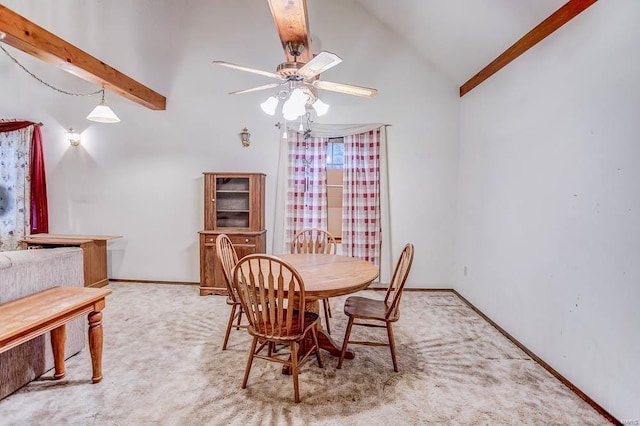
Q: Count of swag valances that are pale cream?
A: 1